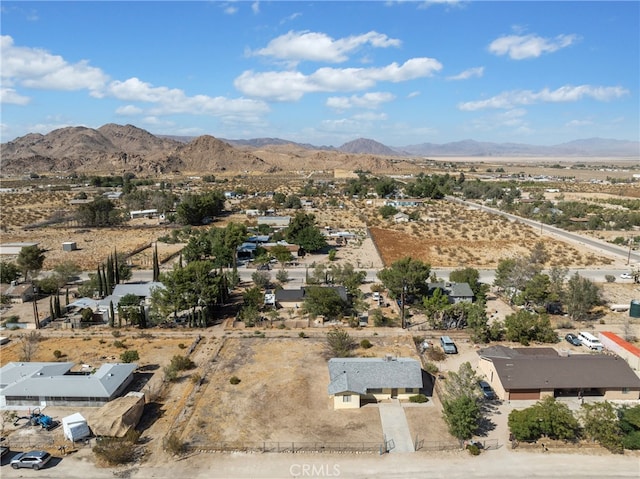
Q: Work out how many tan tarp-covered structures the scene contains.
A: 1